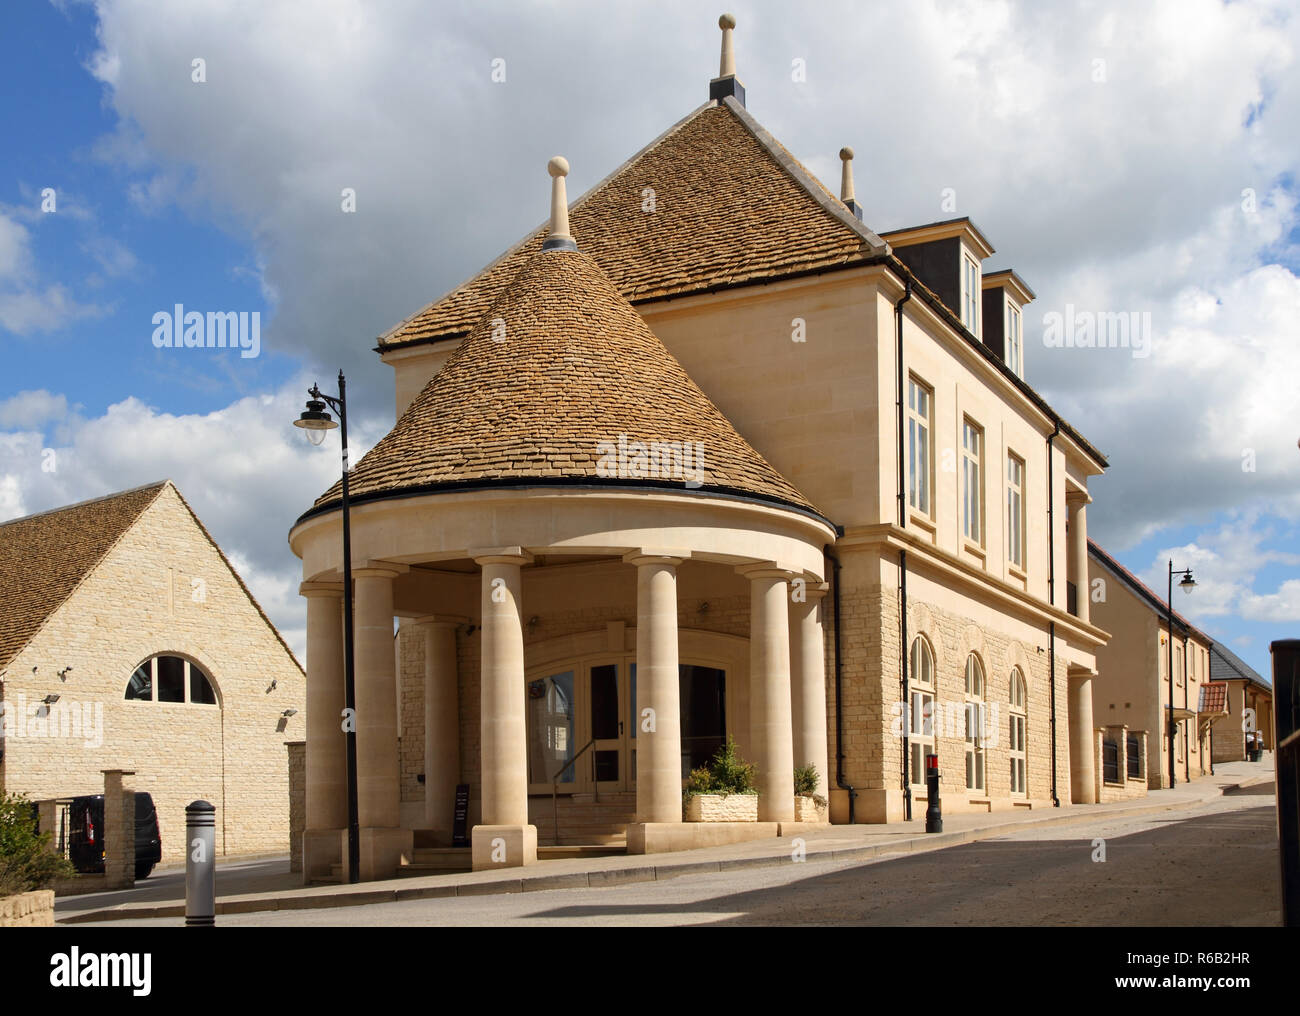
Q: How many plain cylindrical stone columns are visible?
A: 9